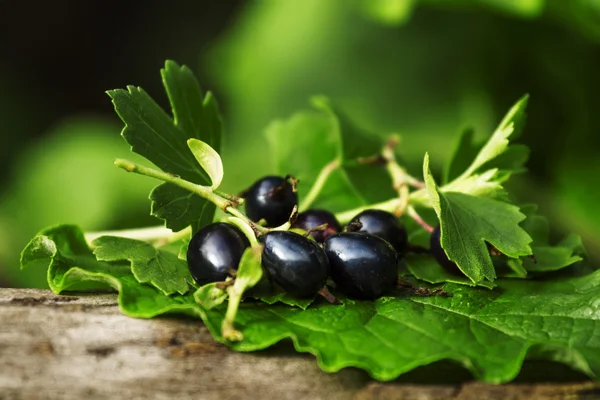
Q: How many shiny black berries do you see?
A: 7